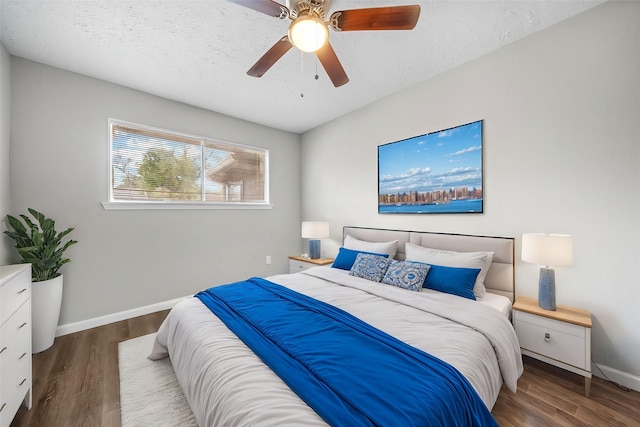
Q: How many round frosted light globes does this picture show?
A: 1